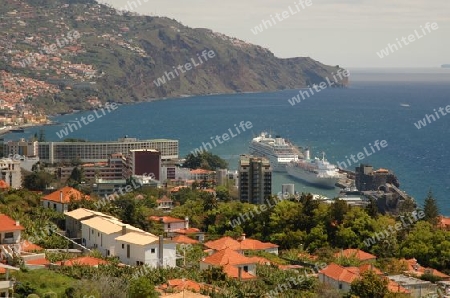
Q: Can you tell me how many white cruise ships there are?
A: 2